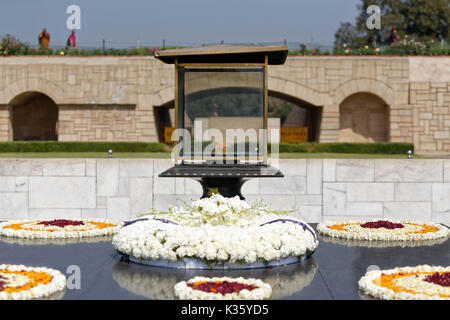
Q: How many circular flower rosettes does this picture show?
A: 5